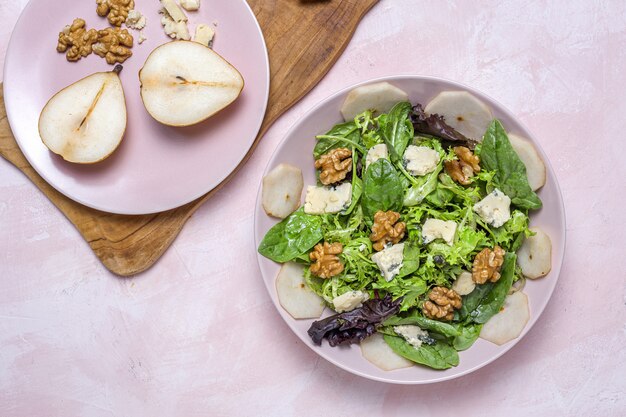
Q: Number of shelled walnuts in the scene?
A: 9